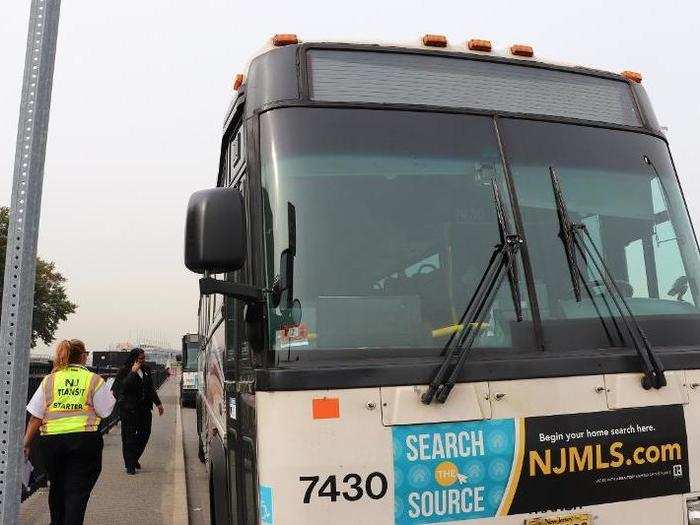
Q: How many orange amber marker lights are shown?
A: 6